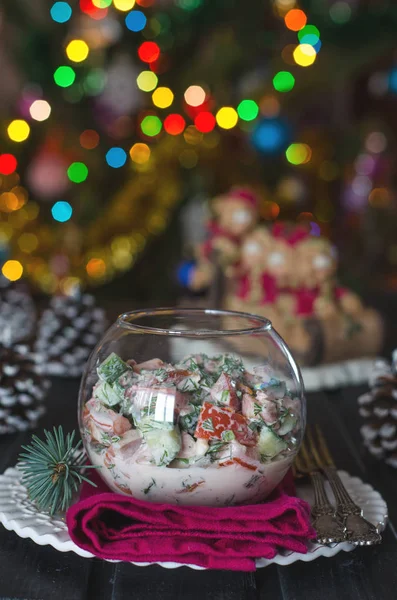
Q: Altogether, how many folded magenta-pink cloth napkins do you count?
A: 1